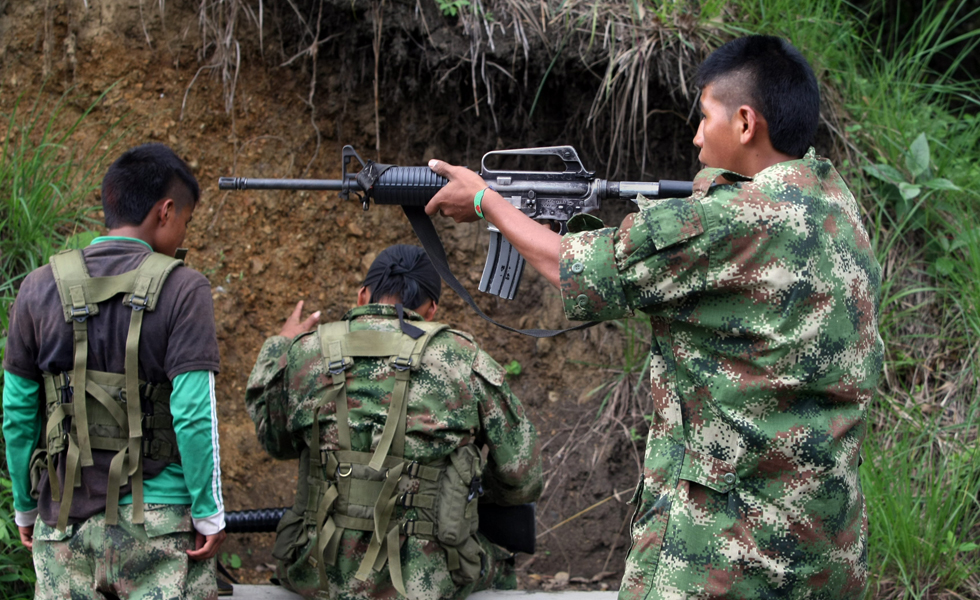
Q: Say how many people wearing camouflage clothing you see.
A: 3